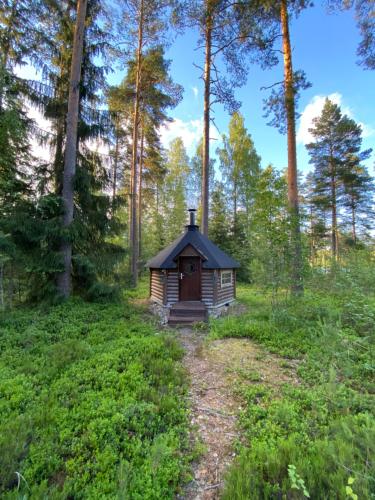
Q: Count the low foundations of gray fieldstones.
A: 1